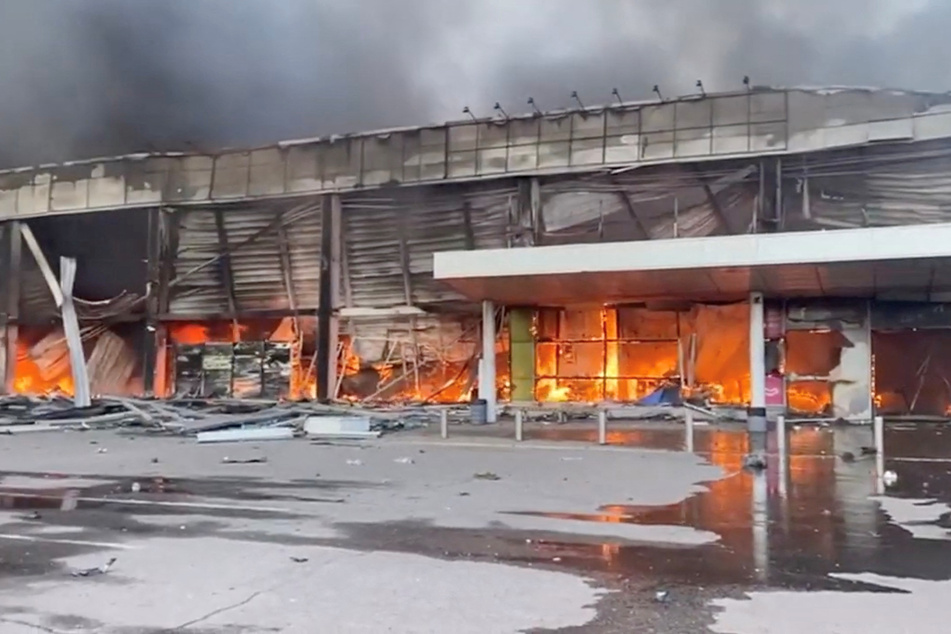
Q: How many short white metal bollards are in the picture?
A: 6